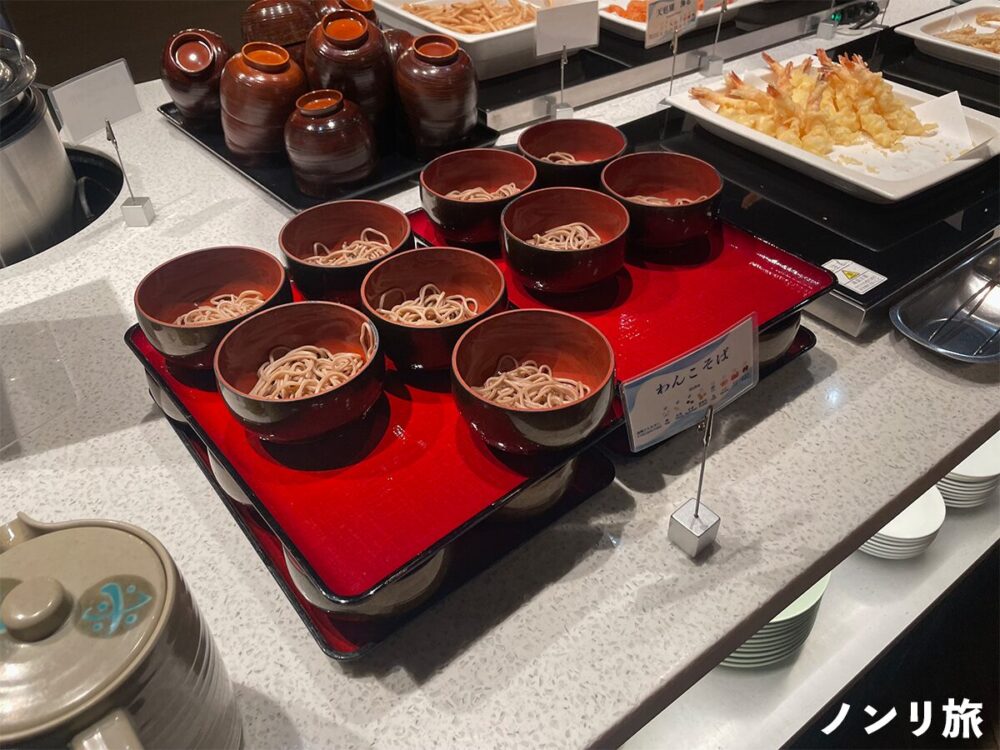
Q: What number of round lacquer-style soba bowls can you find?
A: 9